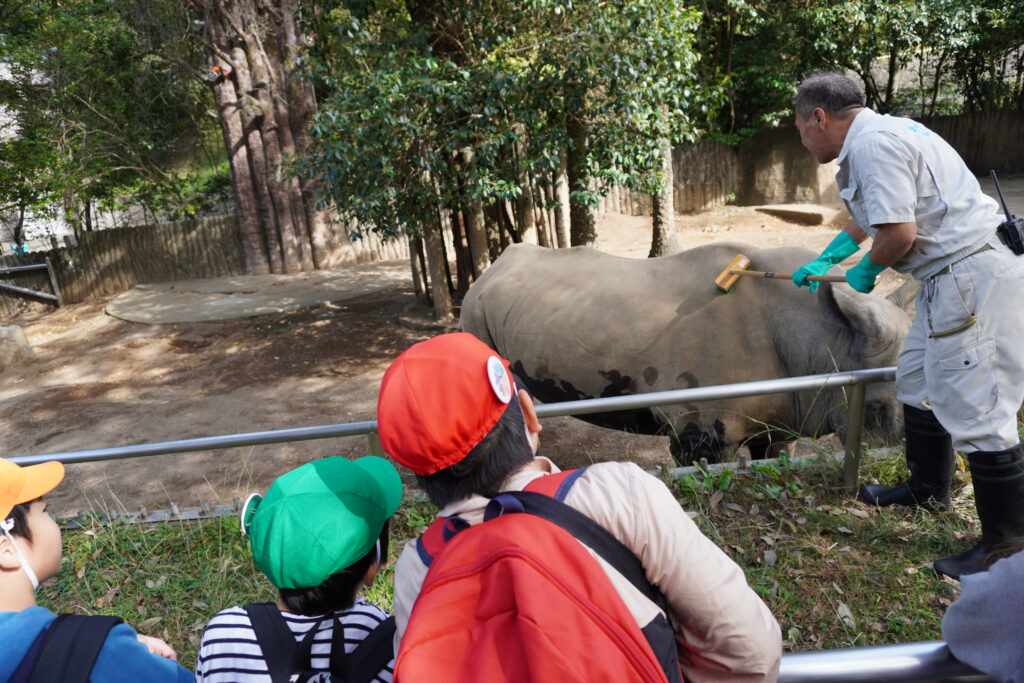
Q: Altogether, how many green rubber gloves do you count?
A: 2